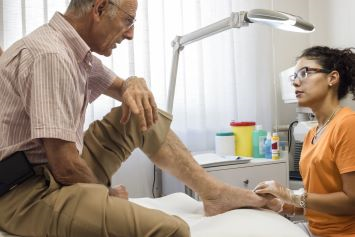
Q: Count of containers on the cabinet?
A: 5